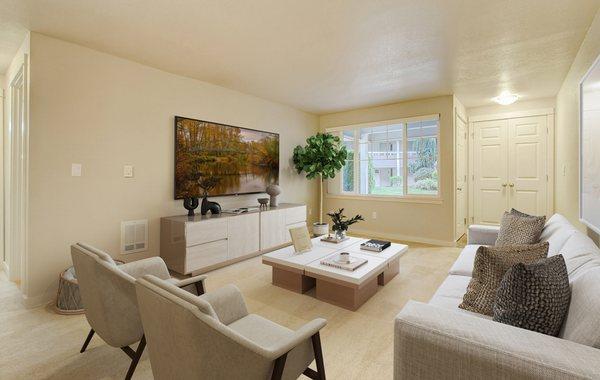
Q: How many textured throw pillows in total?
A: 4